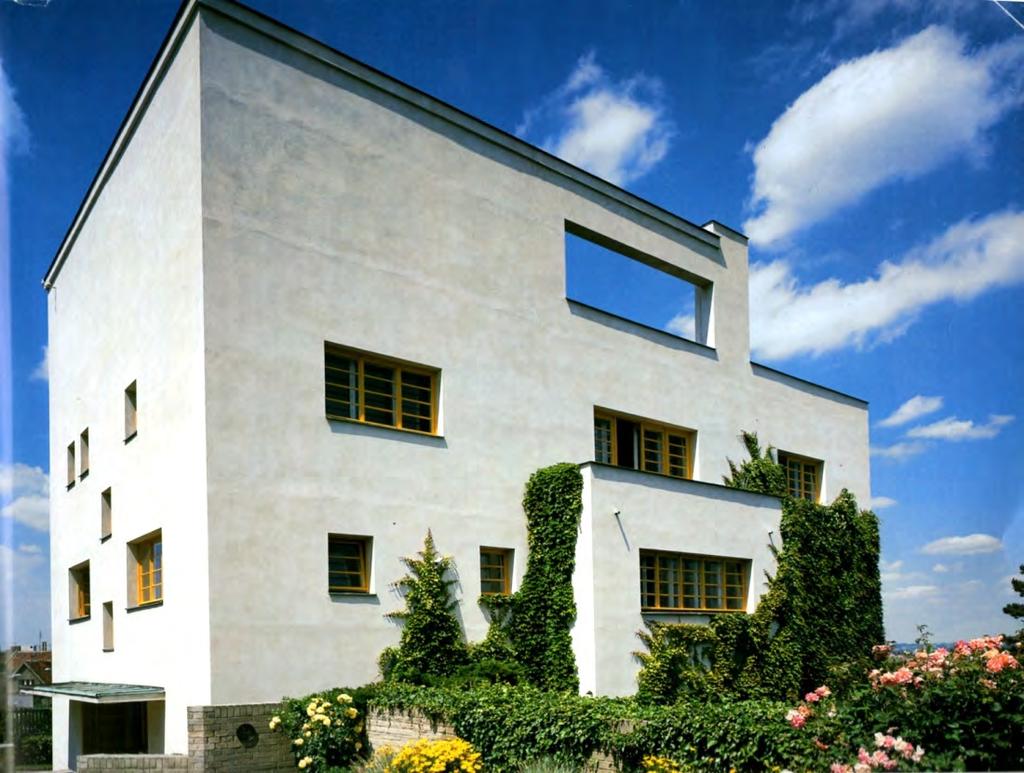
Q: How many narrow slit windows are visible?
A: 5